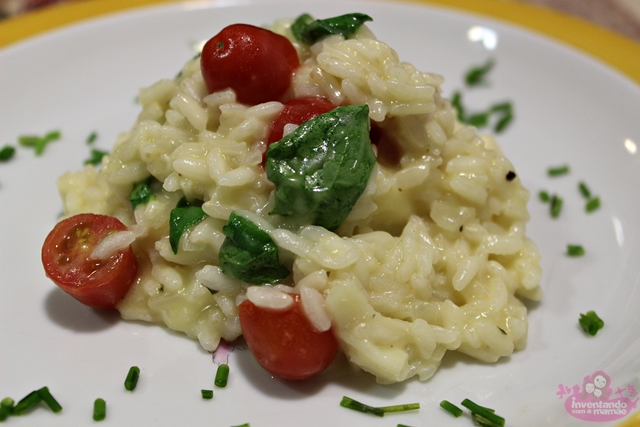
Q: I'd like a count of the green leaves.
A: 5